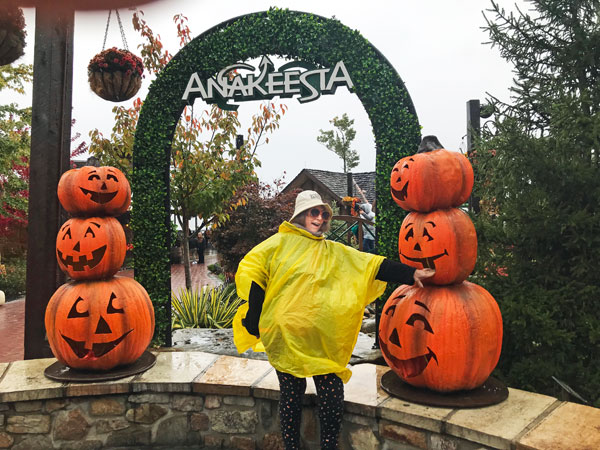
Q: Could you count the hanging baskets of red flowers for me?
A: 2